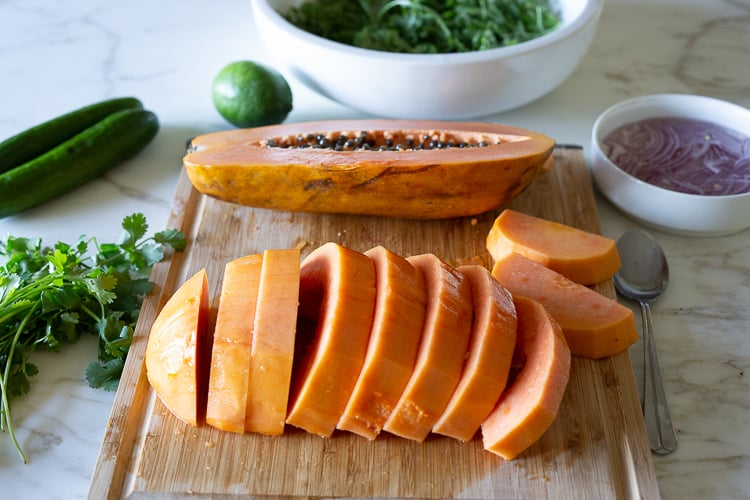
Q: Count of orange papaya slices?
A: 10